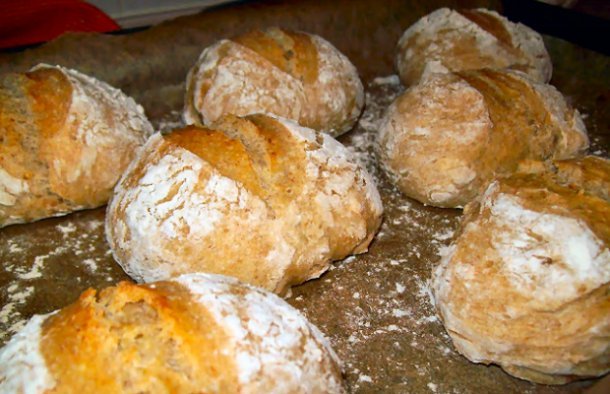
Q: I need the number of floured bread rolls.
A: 7